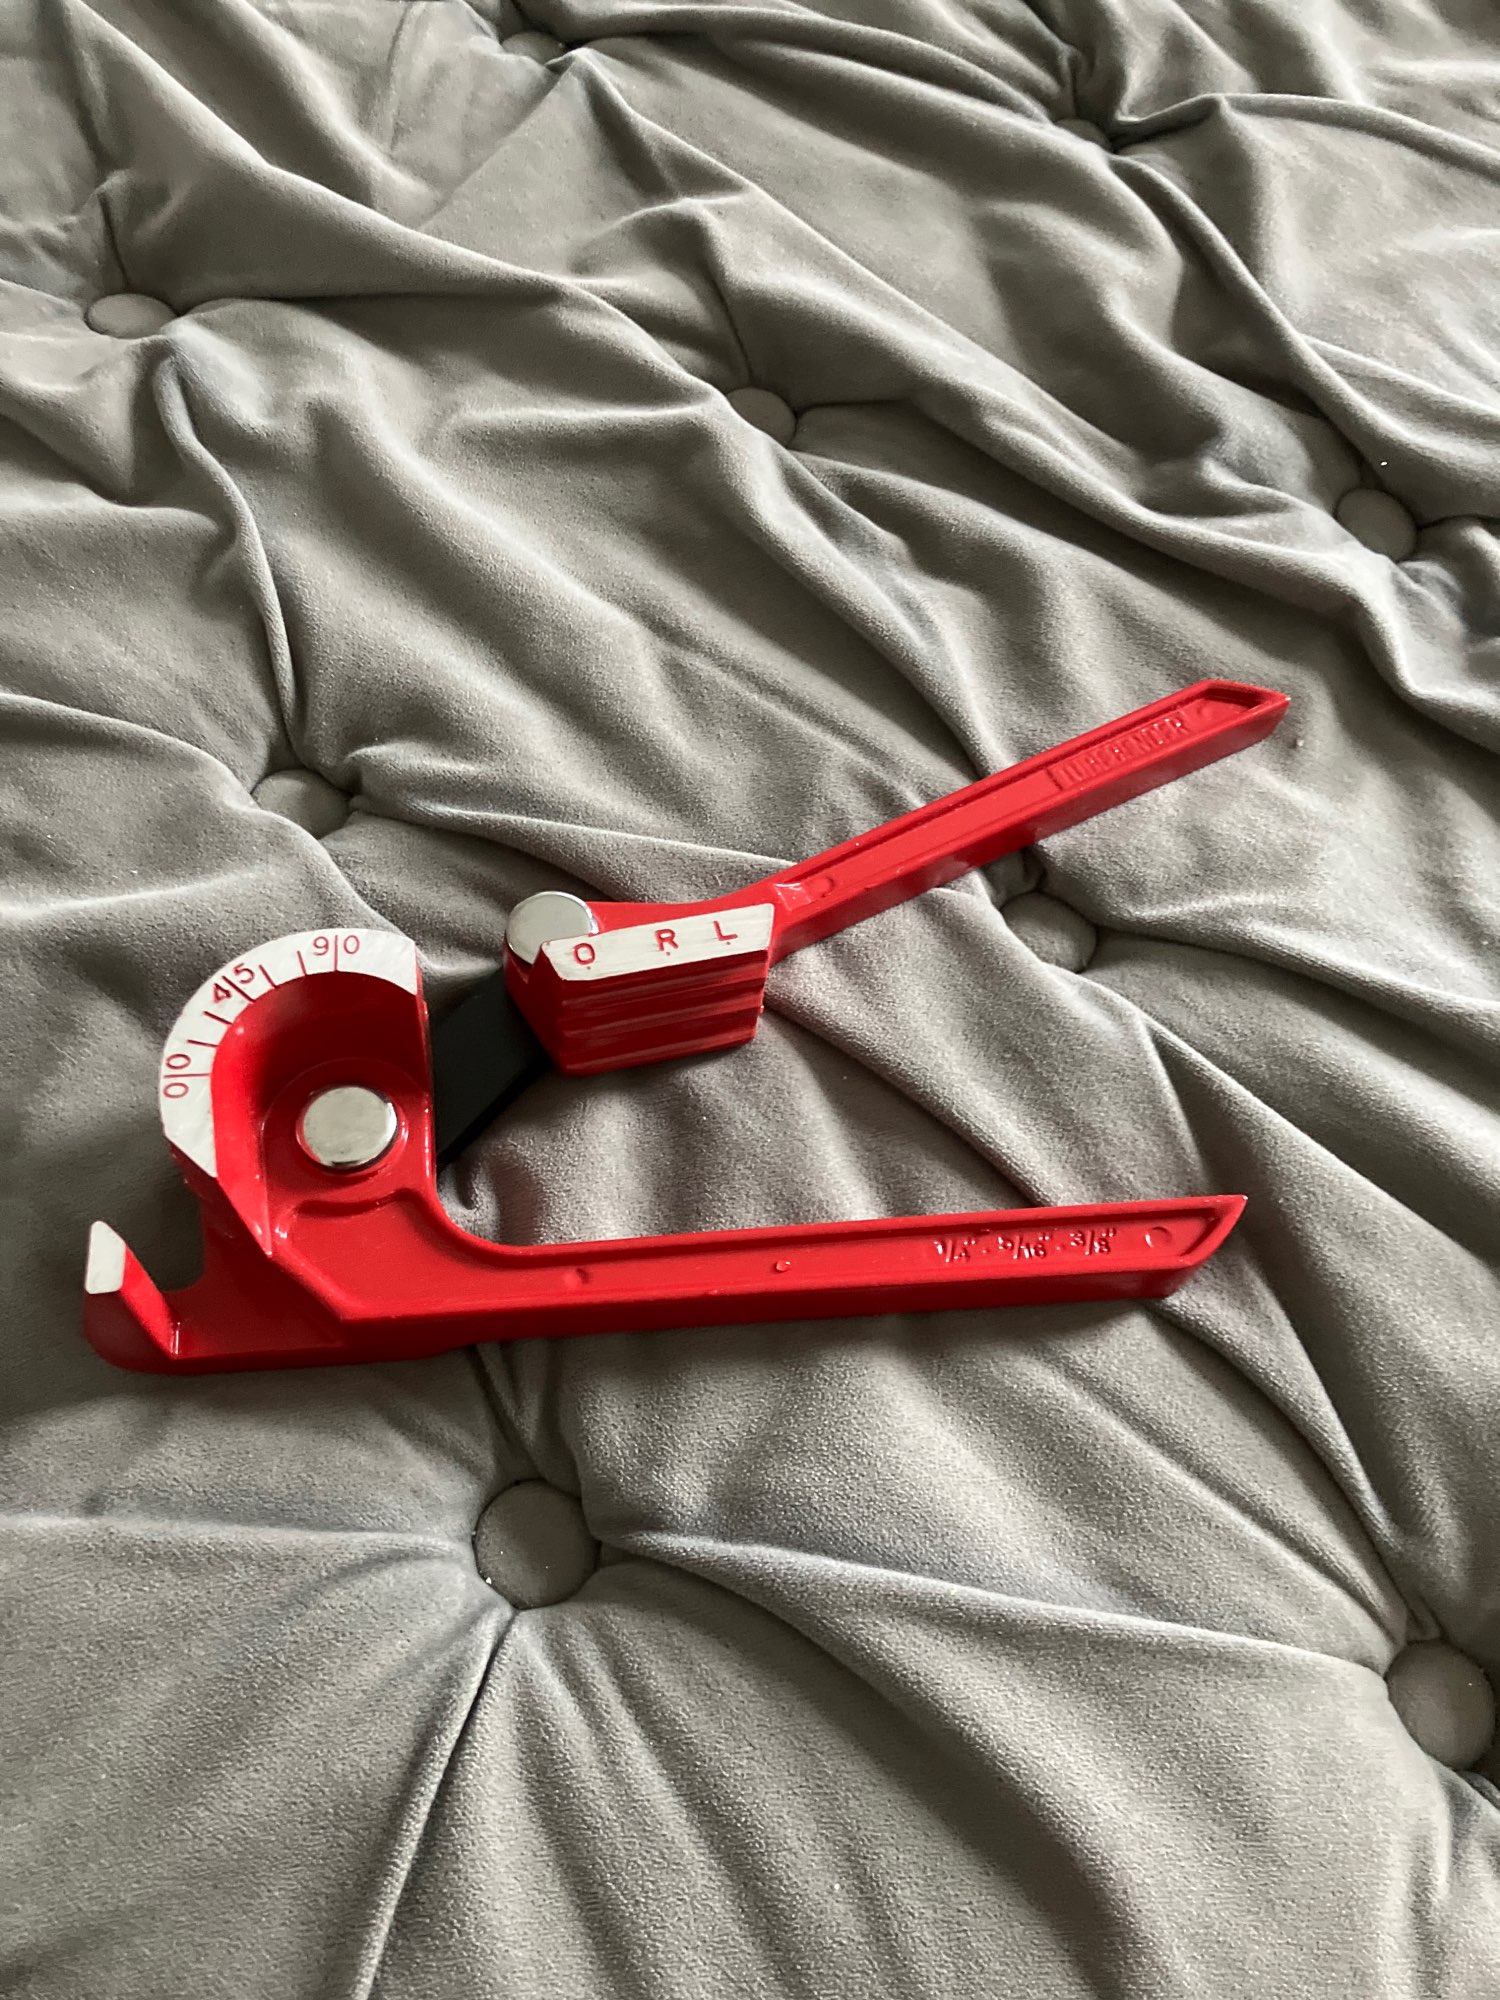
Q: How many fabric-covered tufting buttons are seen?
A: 9